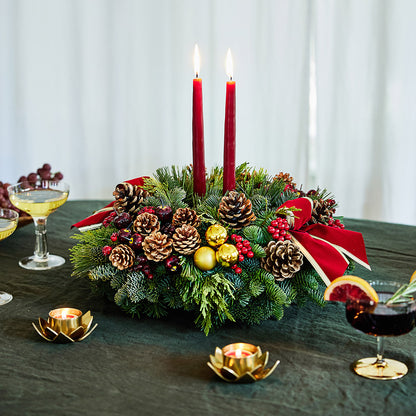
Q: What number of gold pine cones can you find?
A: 0